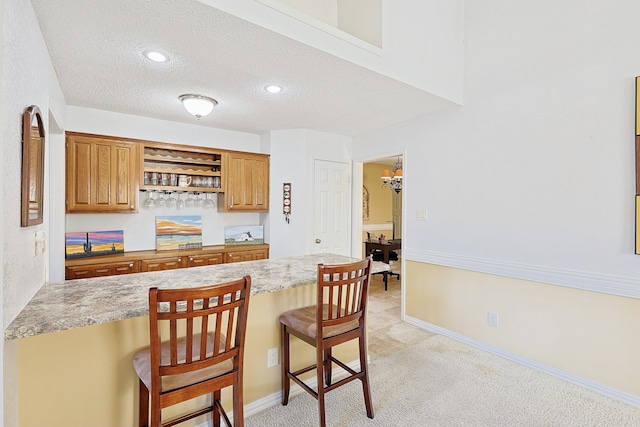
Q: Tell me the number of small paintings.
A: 3